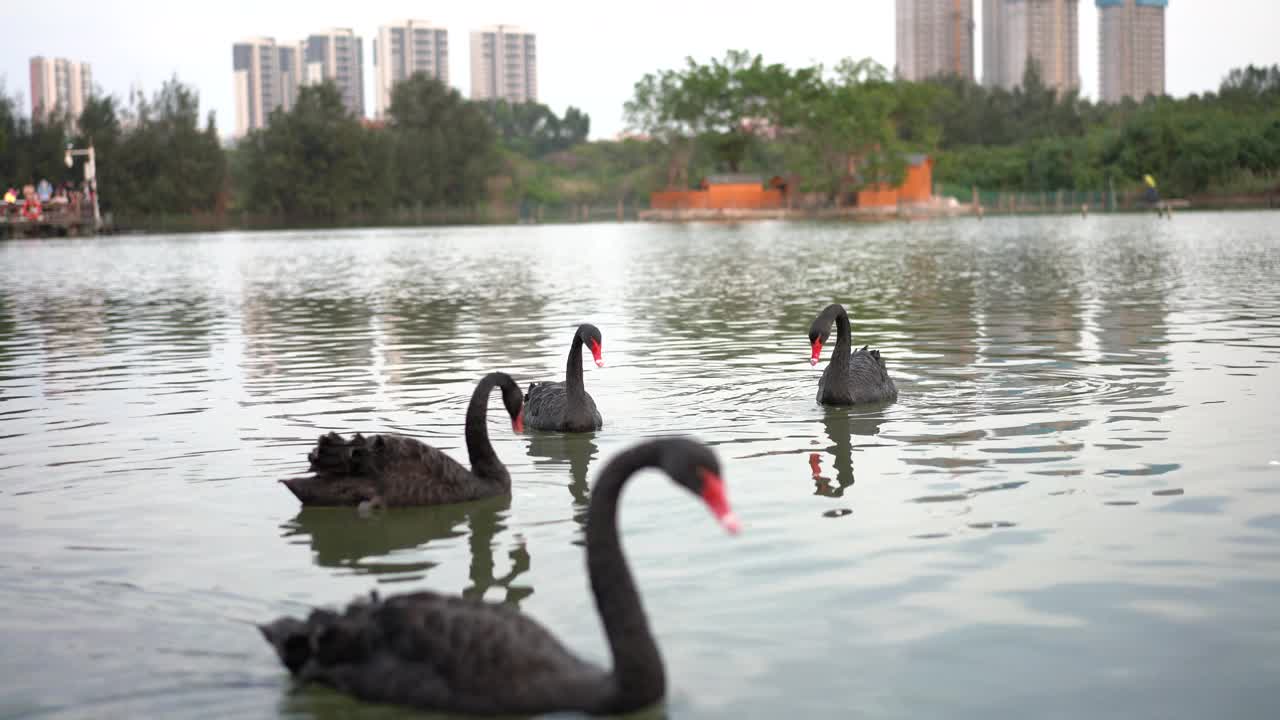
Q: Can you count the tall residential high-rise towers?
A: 8